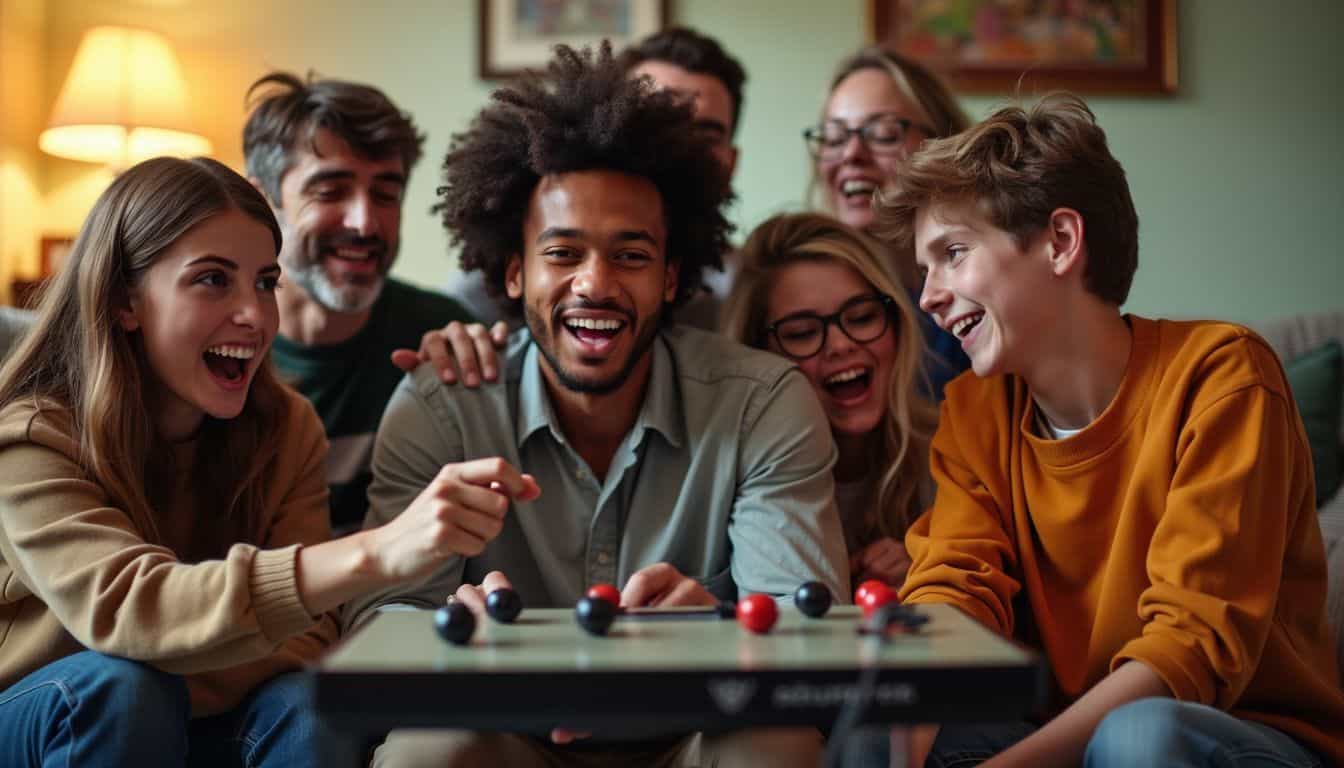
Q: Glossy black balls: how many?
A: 4